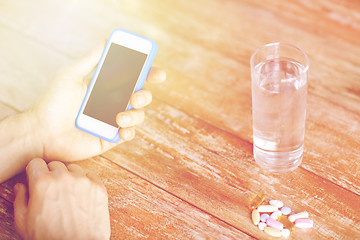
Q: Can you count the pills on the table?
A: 14